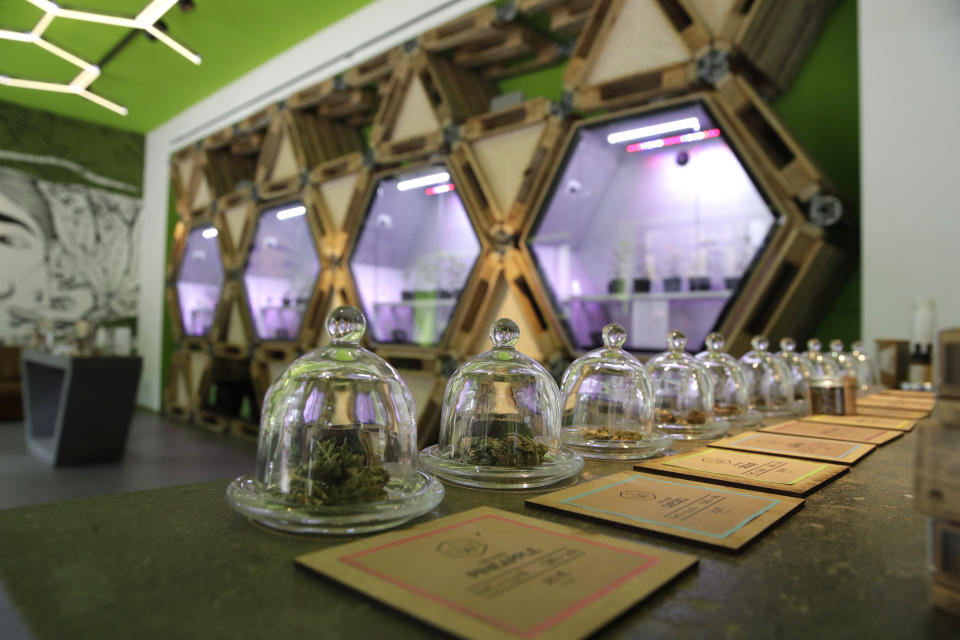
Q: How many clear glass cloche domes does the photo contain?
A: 10